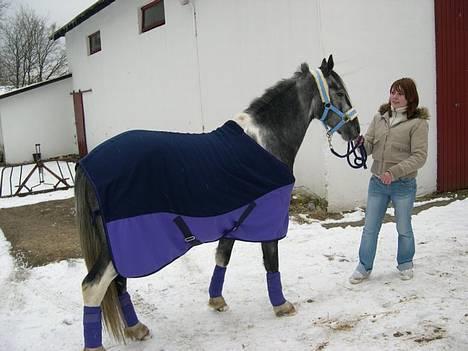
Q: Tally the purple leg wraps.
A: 4